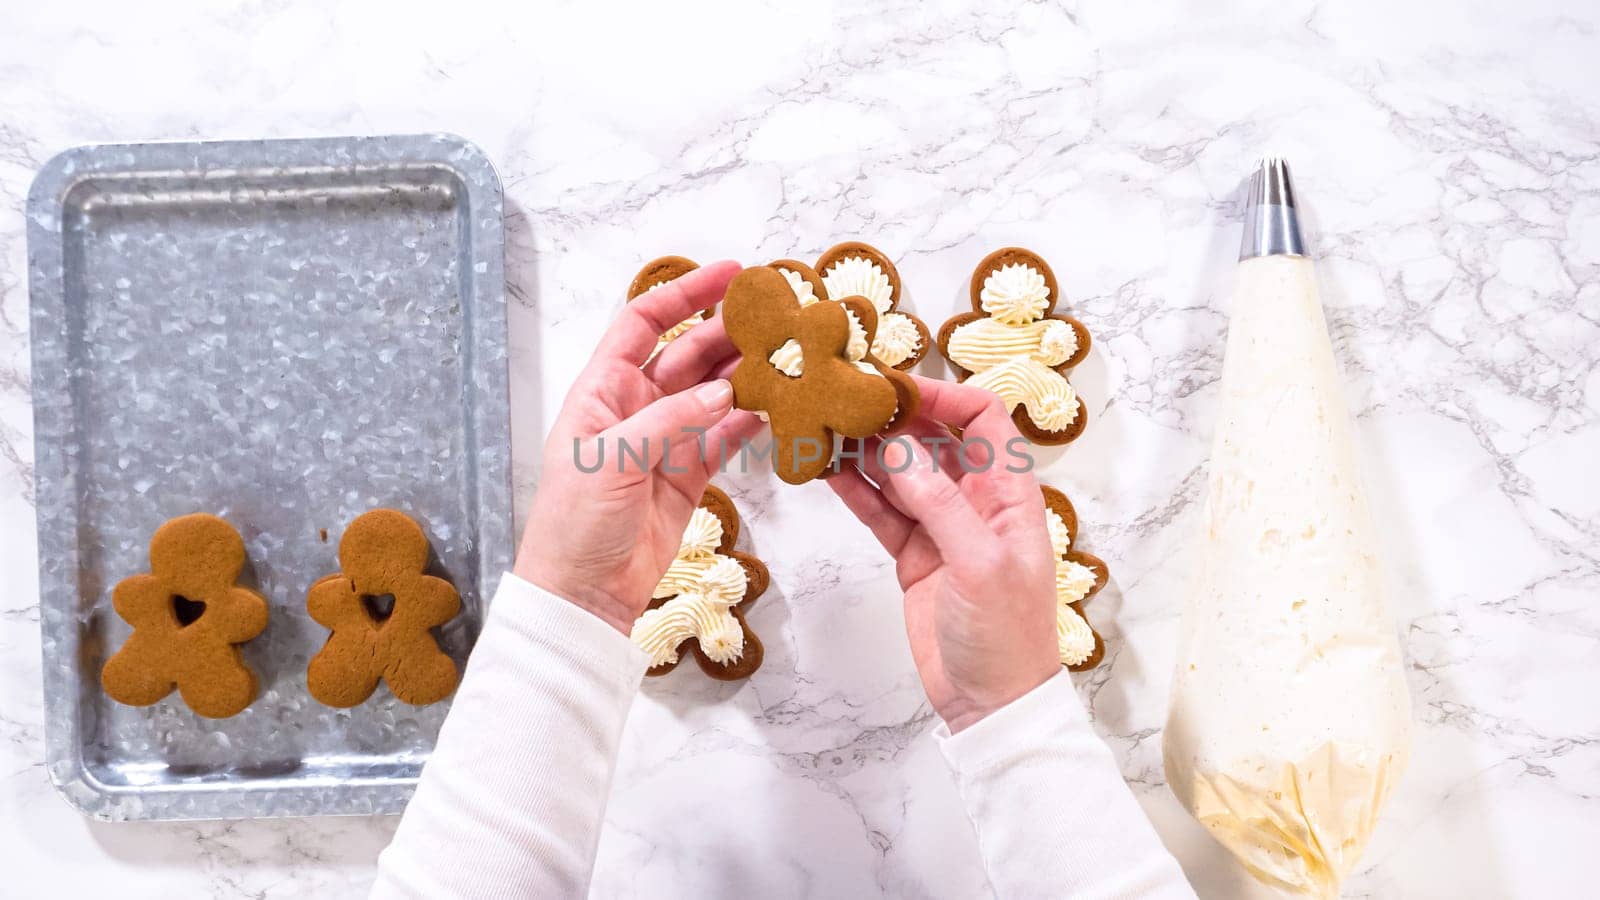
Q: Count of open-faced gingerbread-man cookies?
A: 5